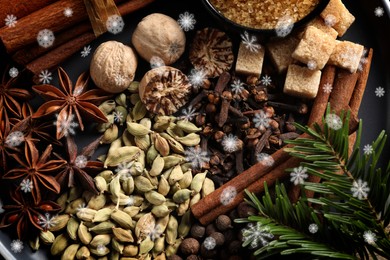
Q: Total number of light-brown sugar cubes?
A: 7